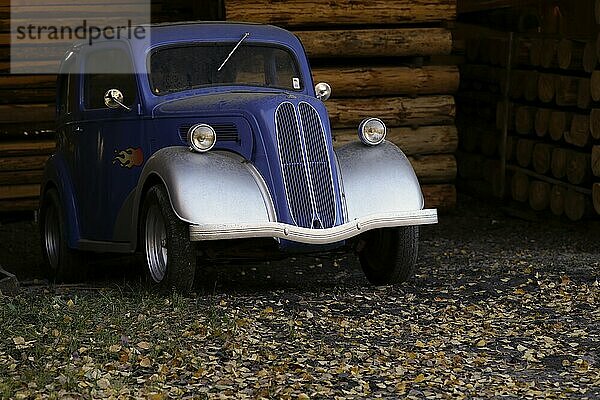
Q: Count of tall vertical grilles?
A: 2